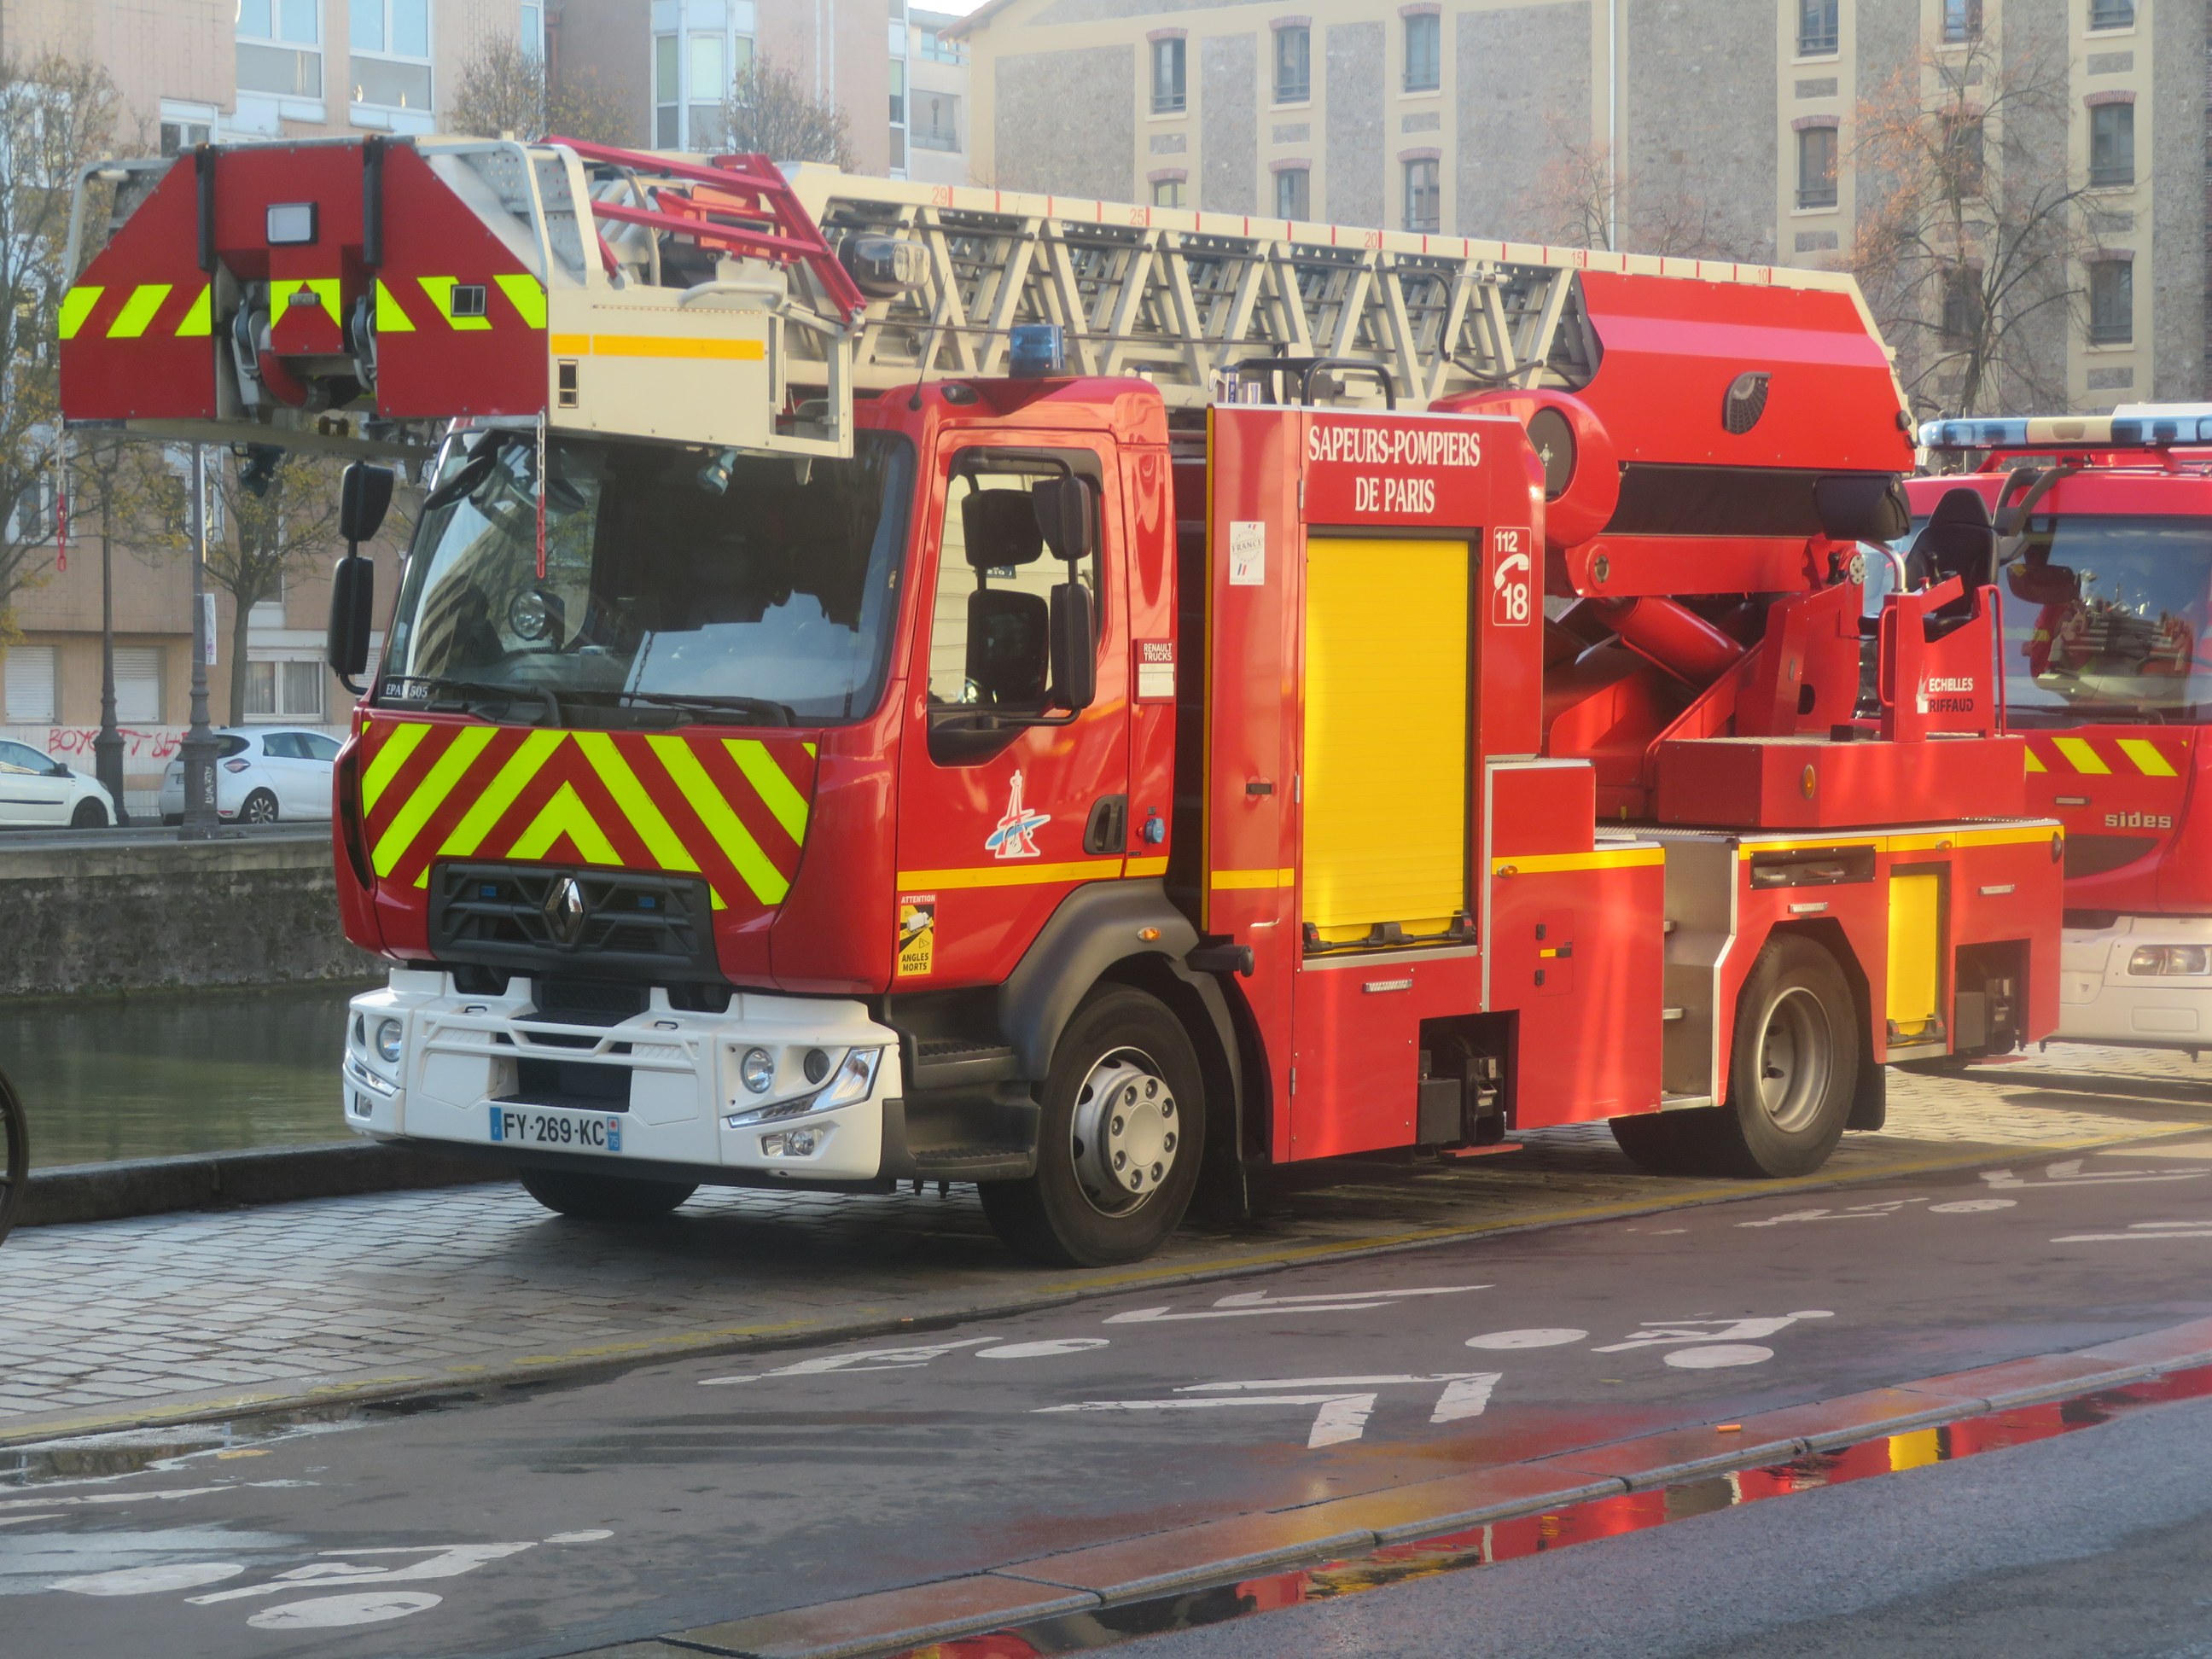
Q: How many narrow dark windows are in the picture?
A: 14